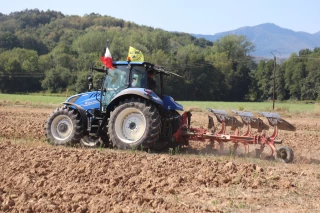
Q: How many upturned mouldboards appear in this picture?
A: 3